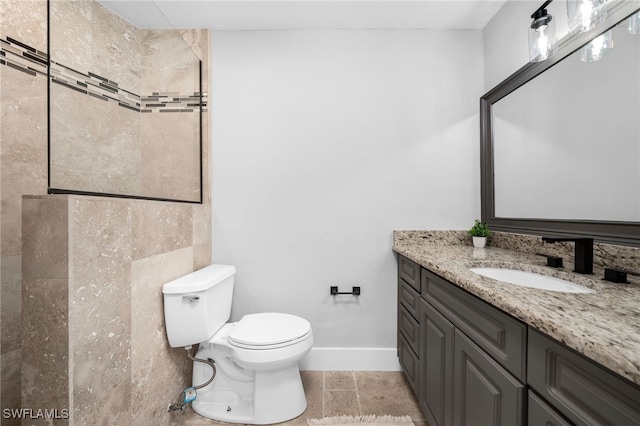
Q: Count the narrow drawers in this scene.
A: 4